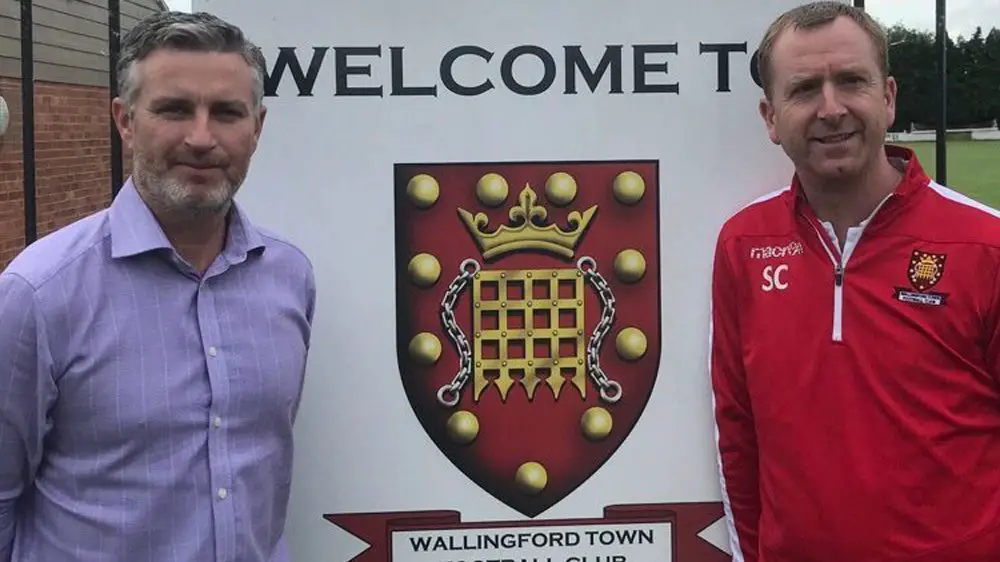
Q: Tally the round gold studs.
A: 11